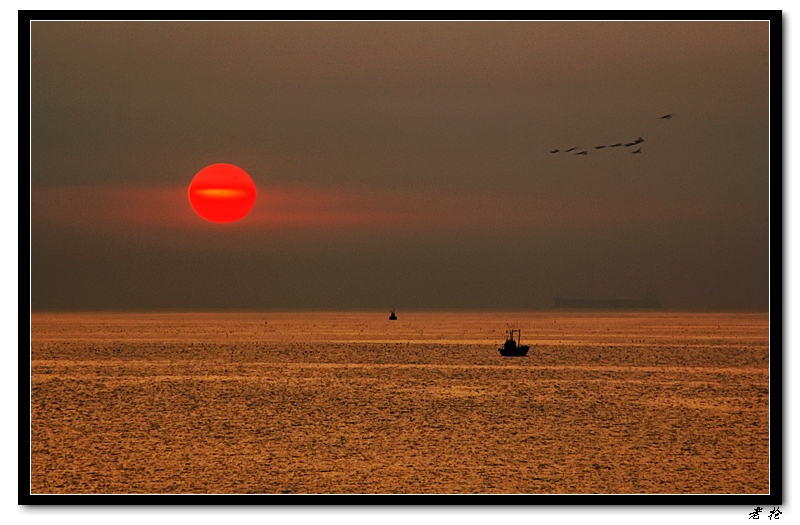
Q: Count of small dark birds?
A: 9